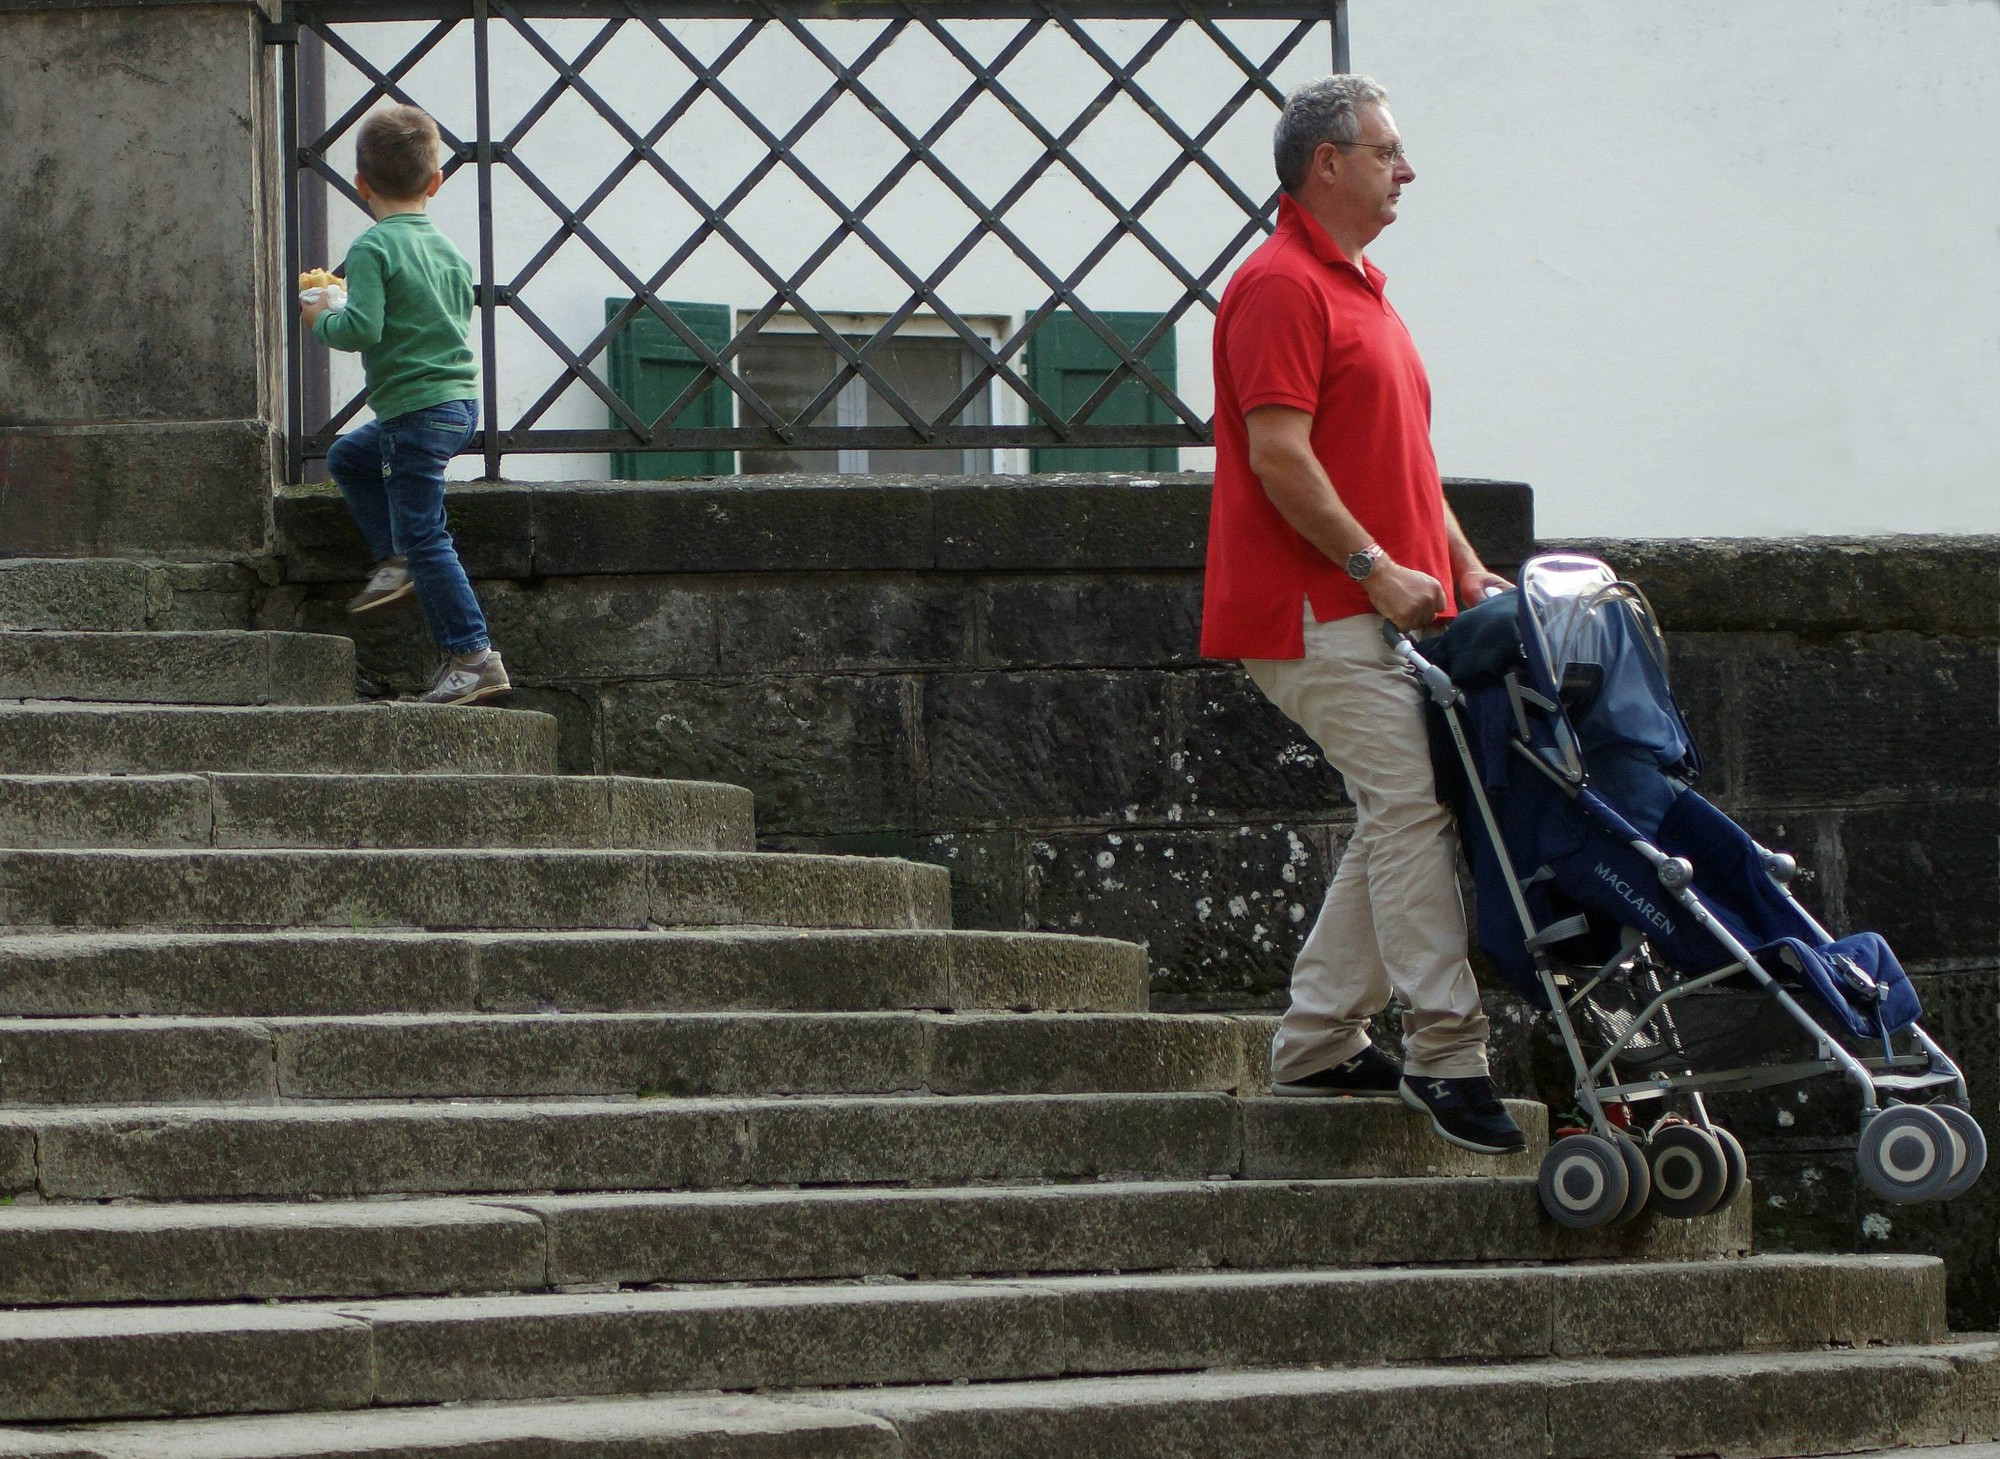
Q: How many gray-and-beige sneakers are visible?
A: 2